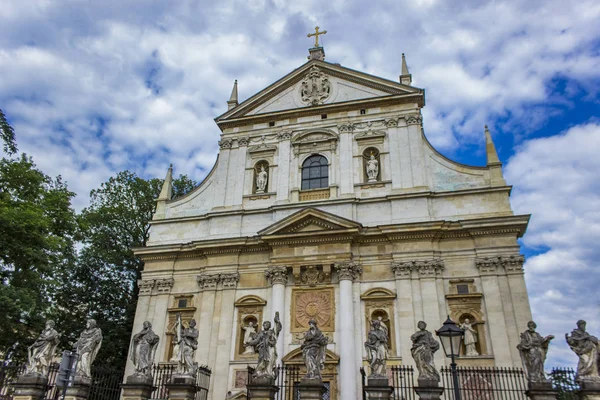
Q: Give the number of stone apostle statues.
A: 10